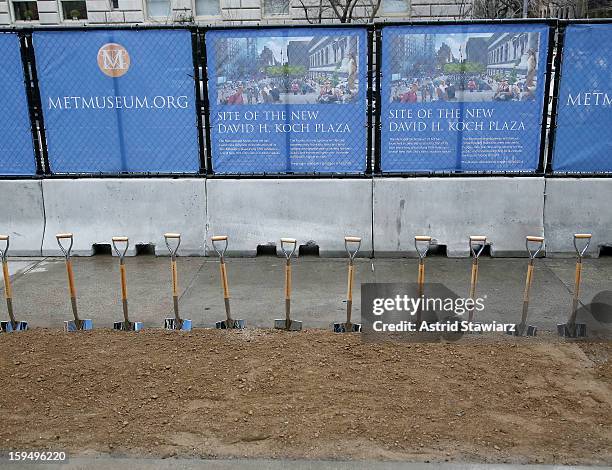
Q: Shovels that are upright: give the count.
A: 11